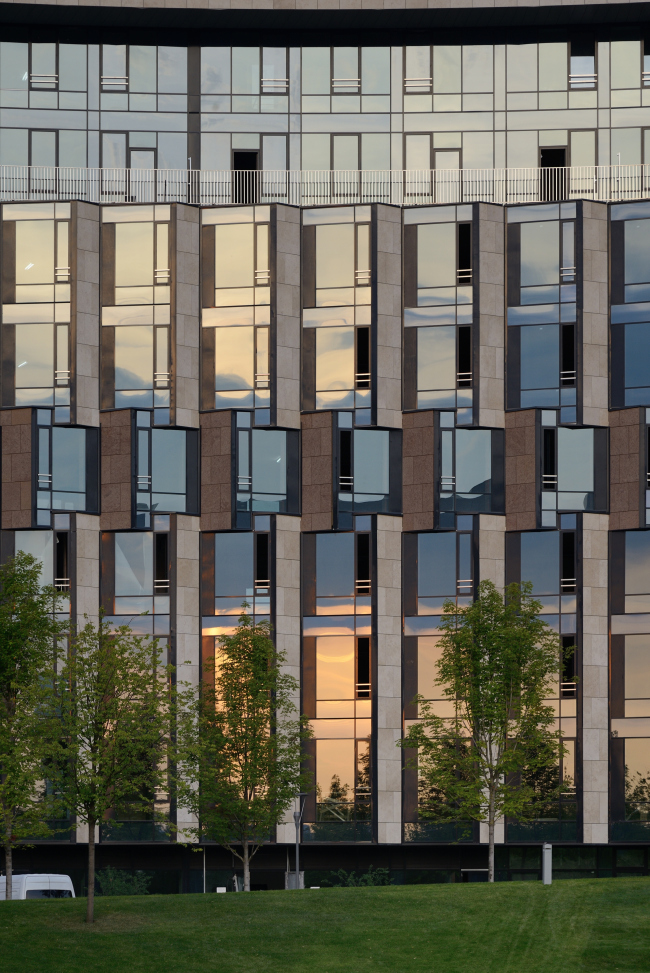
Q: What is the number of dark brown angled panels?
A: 7